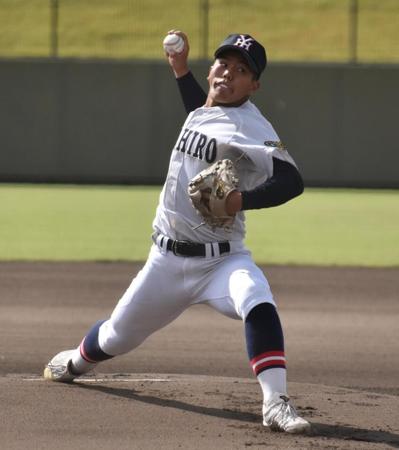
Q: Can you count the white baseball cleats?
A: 2